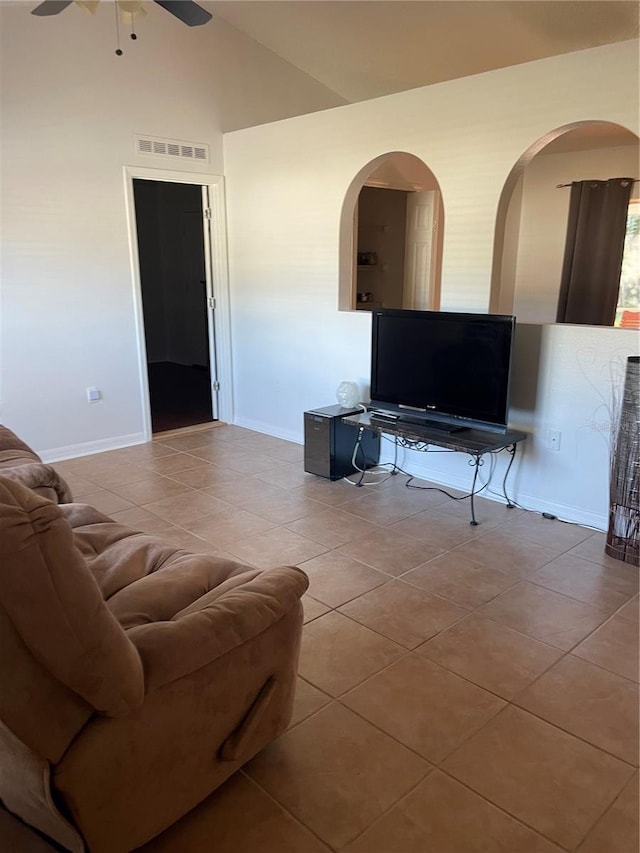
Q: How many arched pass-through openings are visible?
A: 2